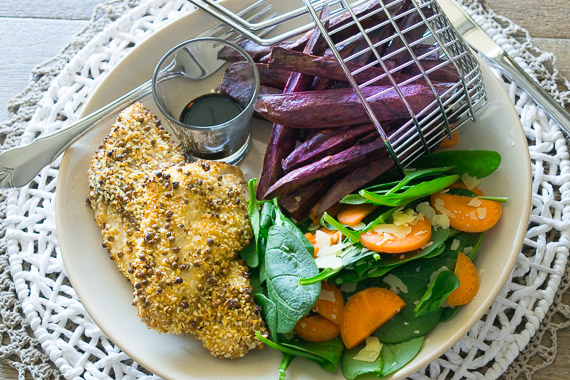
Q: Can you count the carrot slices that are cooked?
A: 0